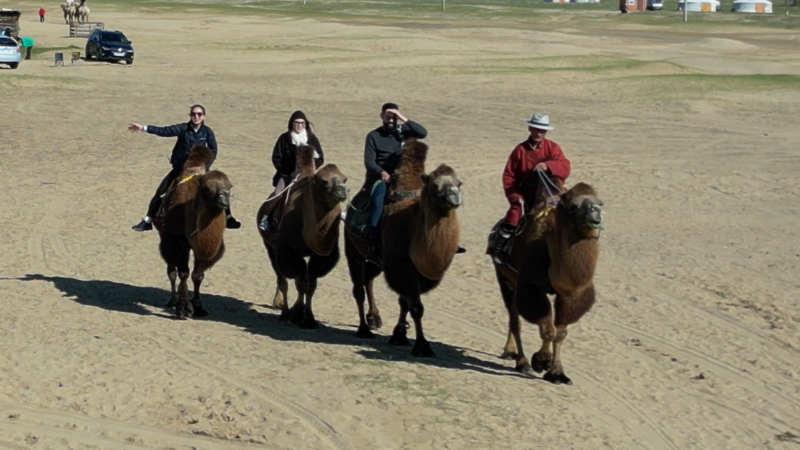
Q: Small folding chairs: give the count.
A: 2